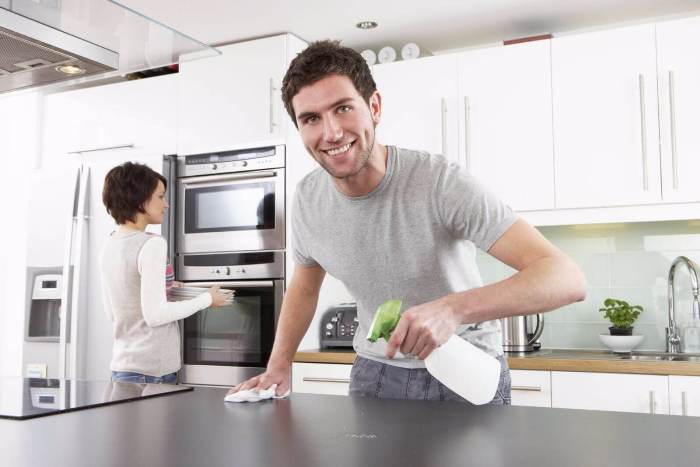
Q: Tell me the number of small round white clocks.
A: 3